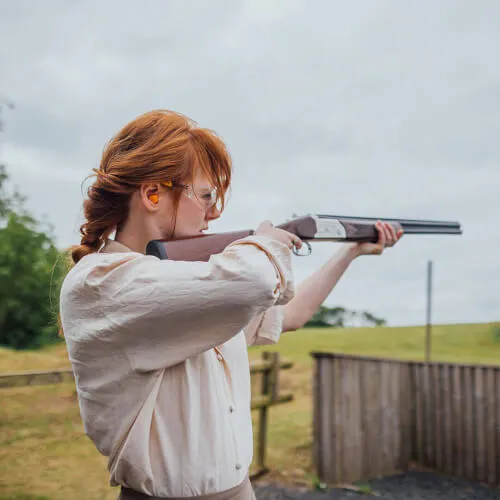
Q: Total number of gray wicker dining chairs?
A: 0